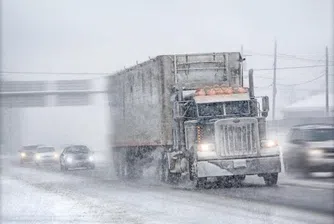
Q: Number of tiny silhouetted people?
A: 0